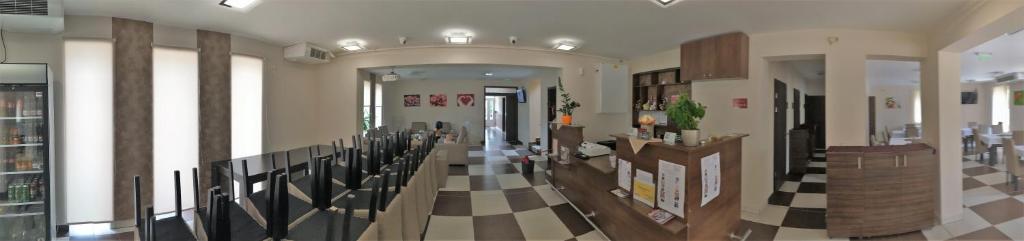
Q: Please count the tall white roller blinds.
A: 3